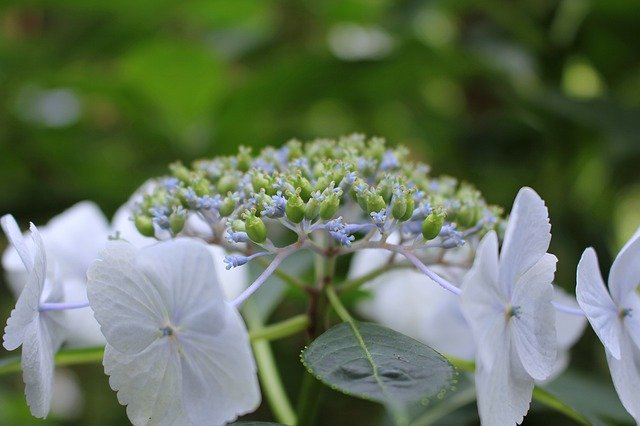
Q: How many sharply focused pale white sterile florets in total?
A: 4